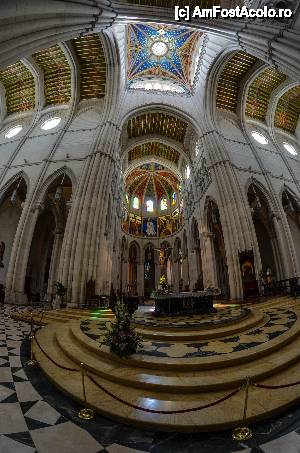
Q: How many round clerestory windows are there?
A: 4